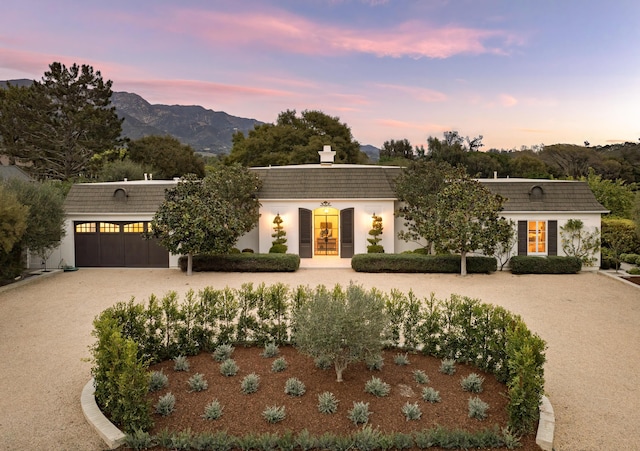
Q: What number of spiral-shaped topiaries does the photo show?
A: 2